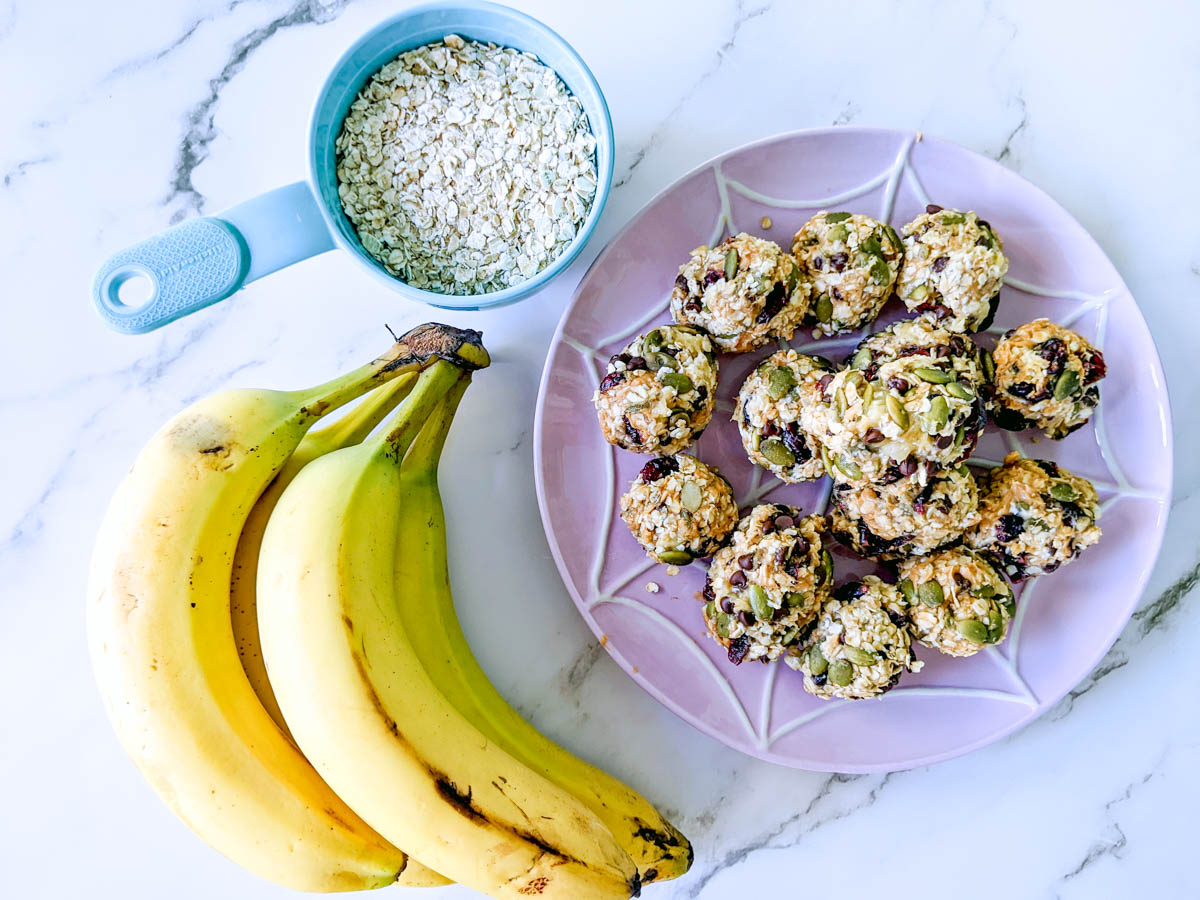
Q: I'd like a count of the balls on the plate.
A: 14